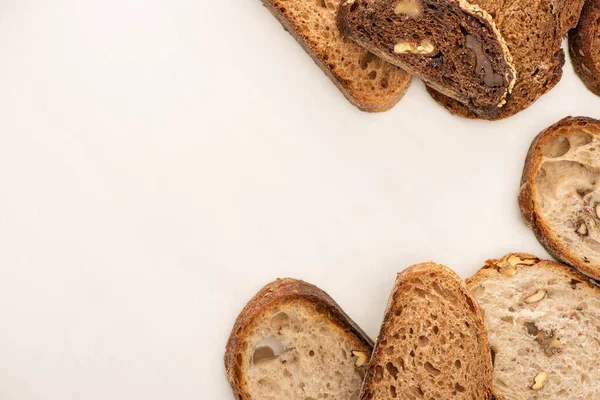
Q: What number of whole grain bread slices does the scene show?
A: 8